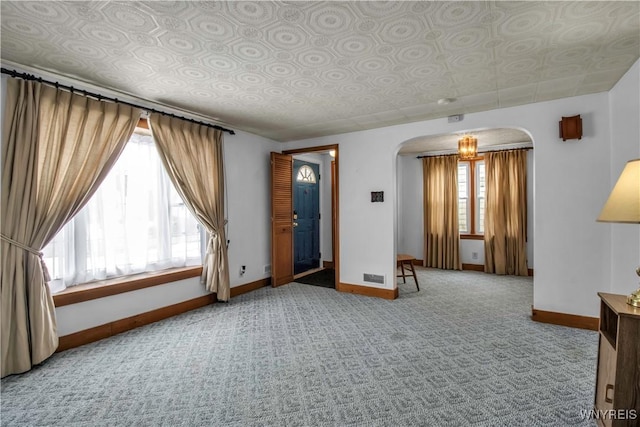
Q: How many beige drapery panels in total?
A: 4